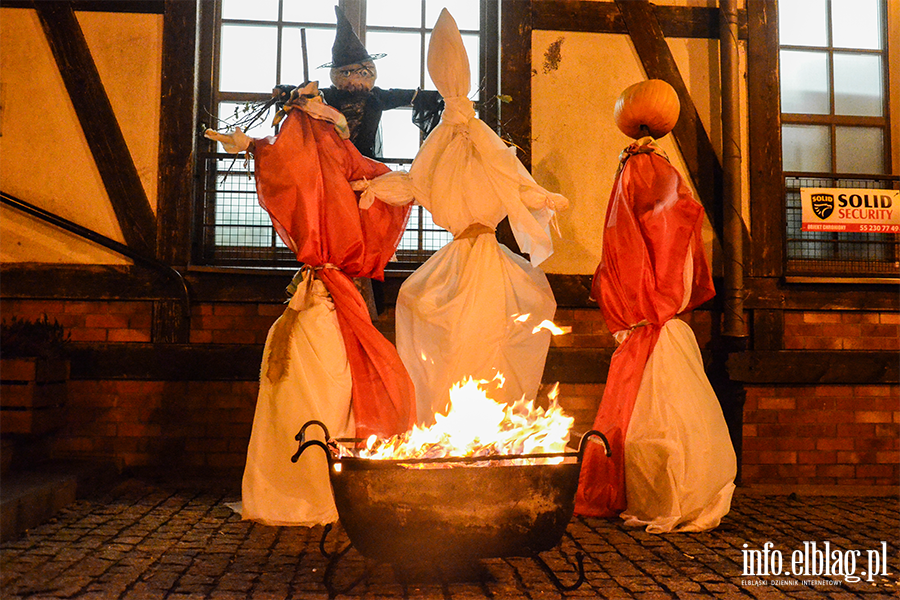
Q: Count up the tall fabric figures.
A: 3